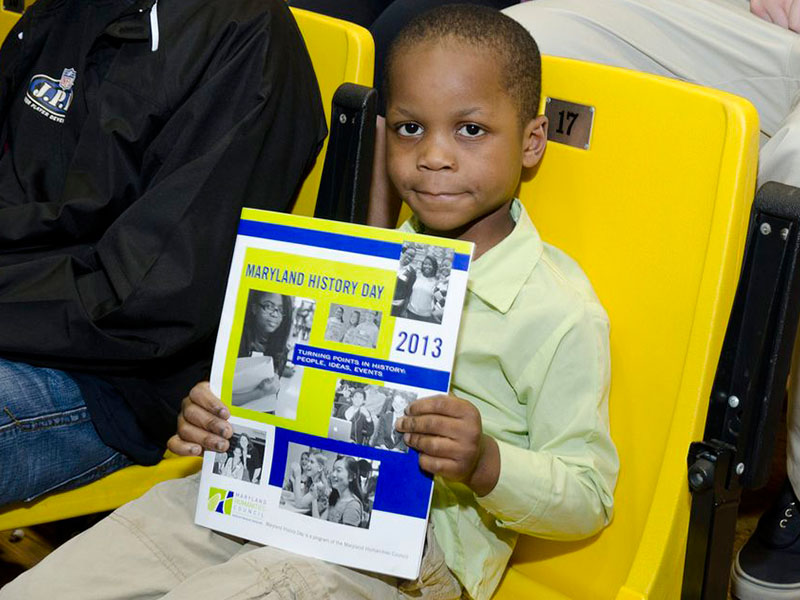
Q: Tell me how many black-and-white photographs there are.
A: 6